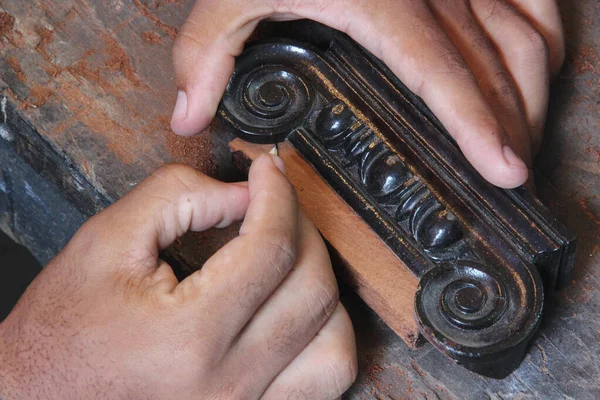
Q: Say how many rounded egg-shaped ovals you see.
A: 3